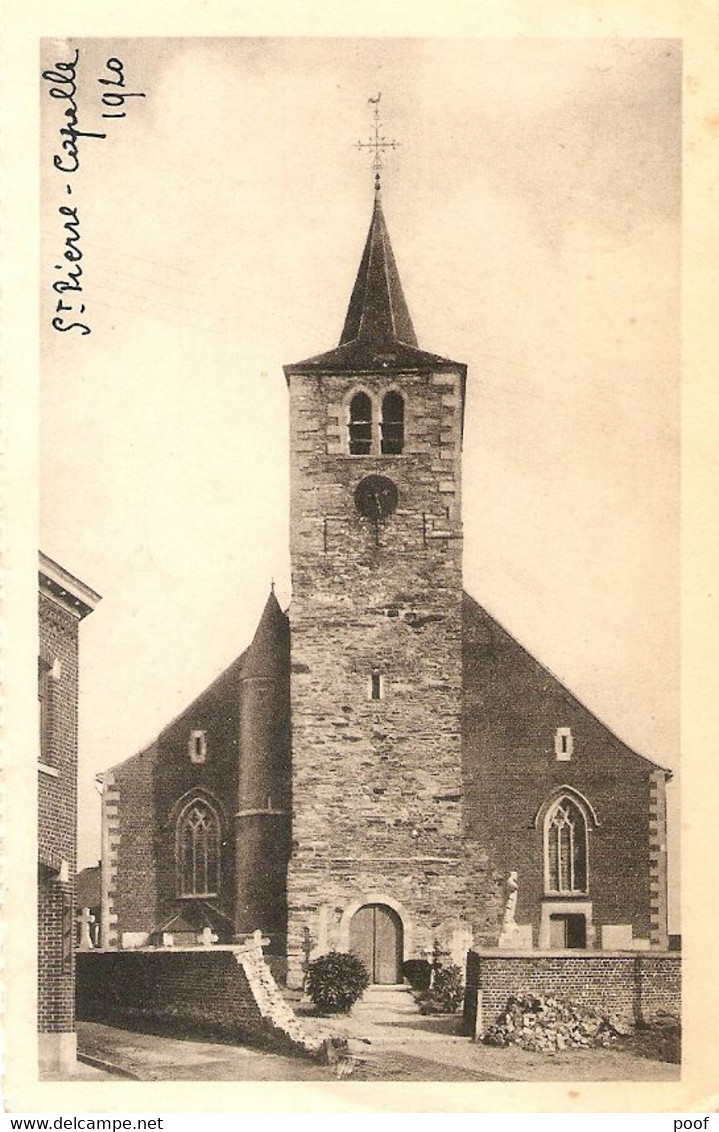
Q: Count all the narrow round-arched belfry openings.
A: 2